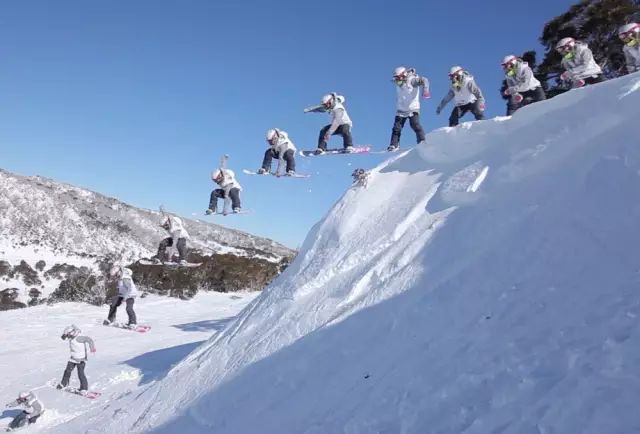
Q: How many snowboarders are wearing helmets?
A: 12